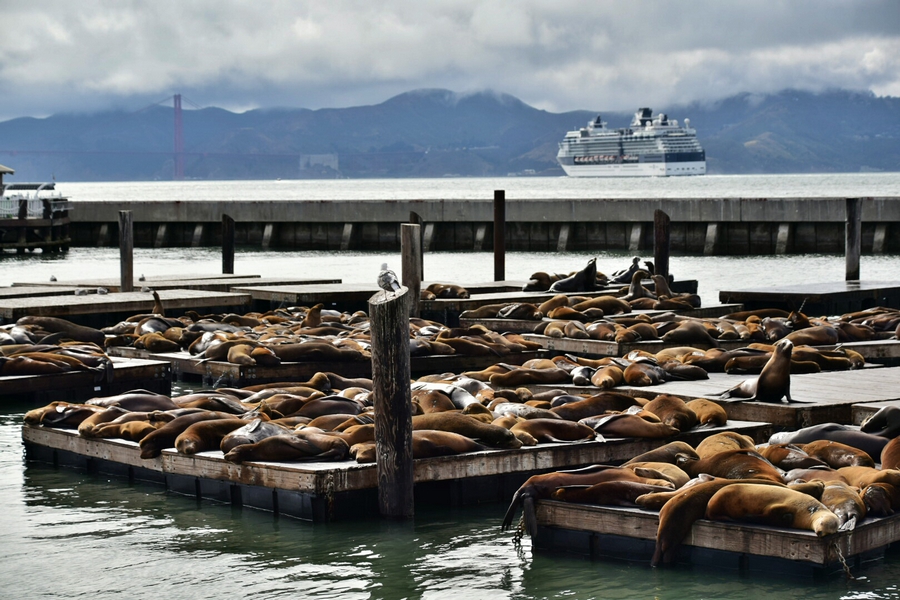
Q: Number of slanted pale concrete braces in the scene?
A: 12